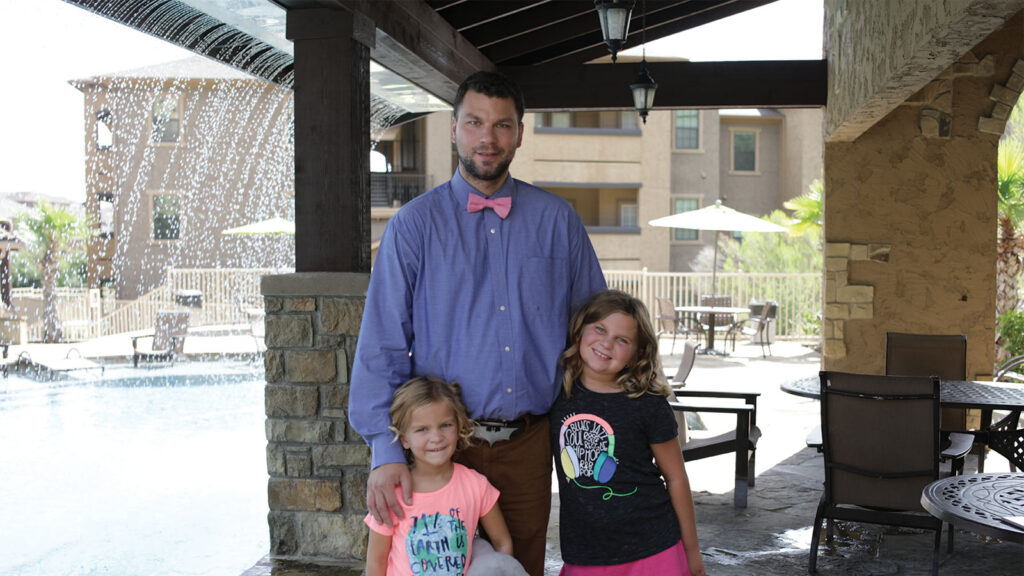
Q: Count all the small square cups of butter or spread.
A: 0